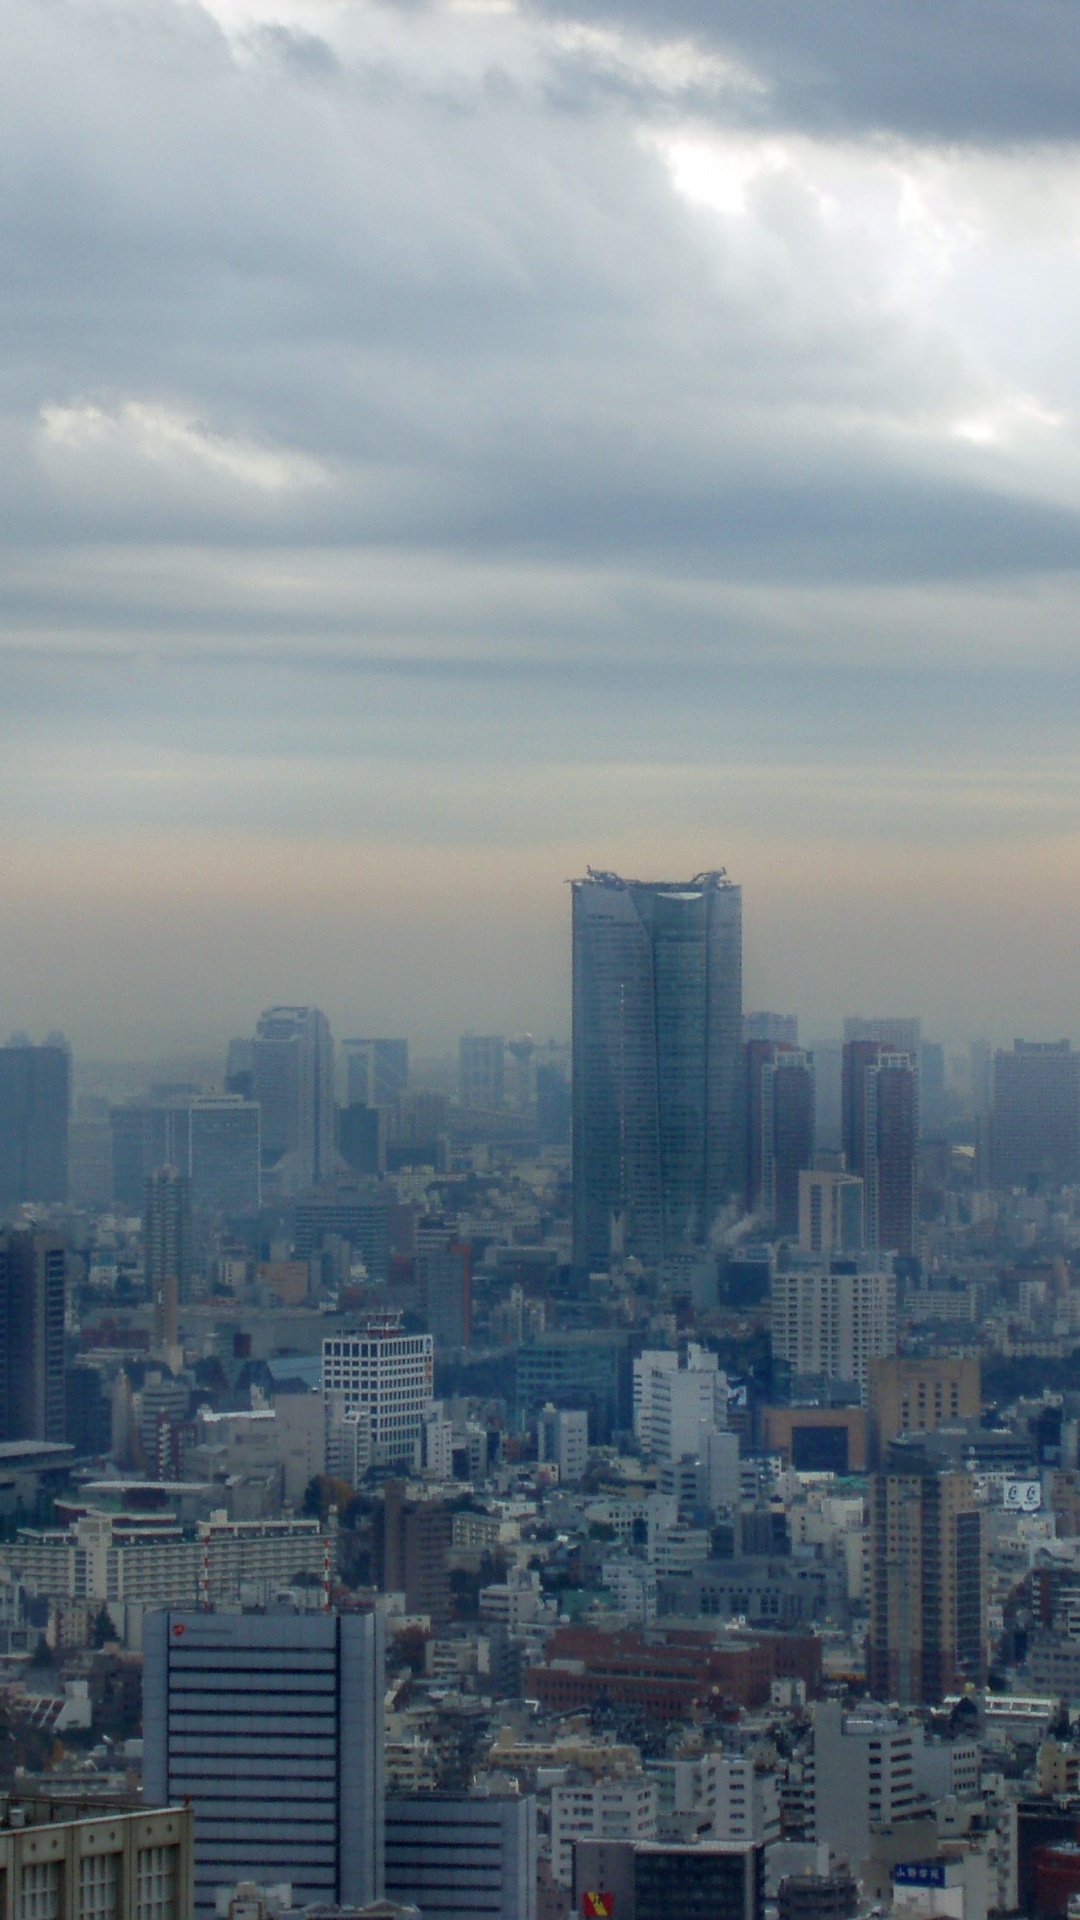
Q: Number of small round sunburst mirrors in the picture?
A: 0